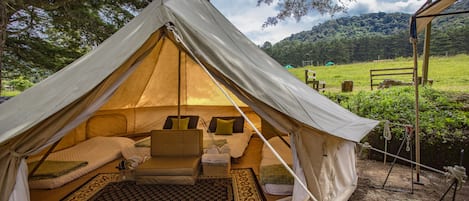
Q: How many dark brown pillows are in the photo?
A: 2